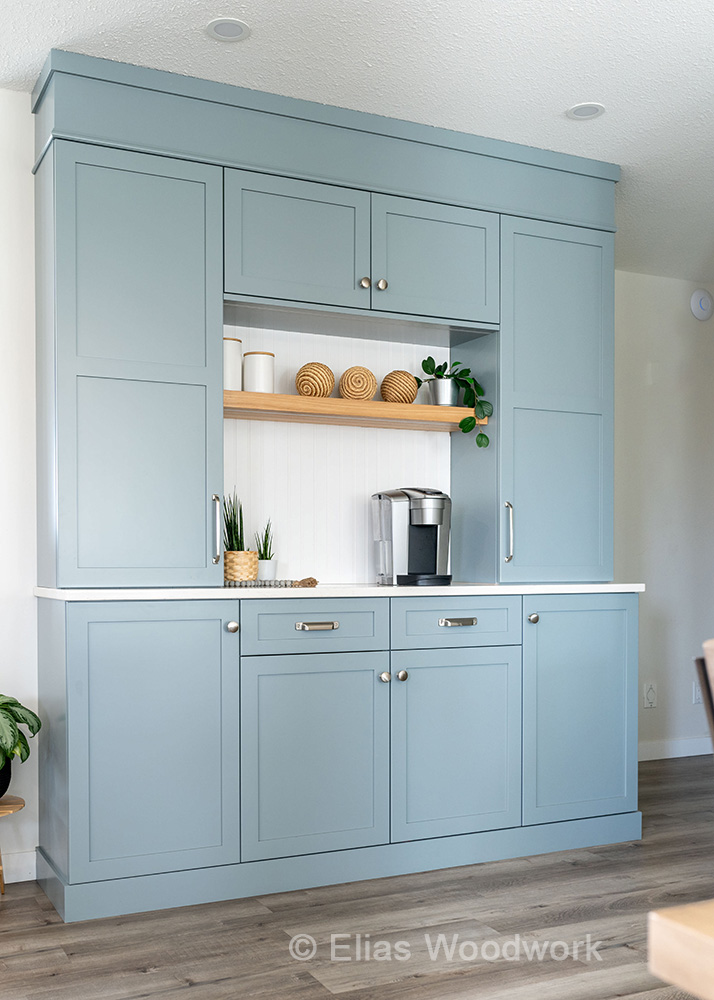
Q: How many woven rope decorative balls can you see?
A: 3